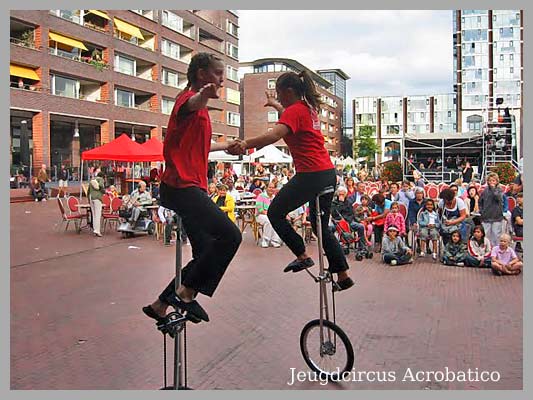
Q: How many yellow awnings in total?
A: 4